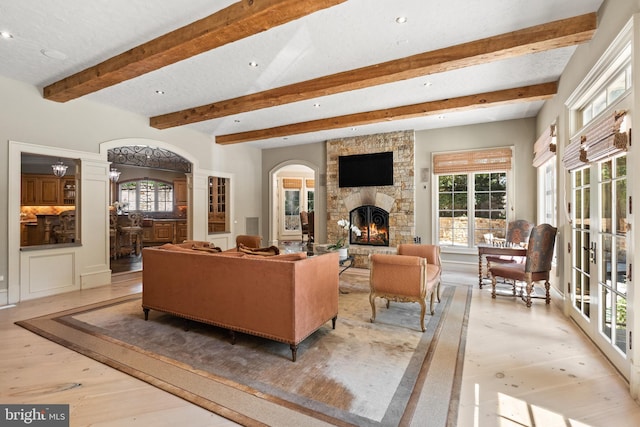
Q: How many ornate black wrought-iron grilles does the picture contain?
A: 1